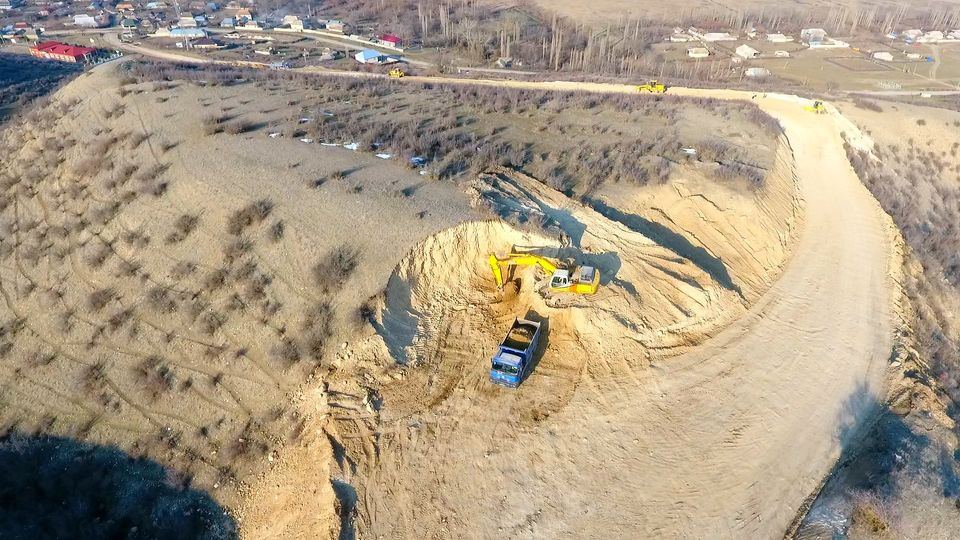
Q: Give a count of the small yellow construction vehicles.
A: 3